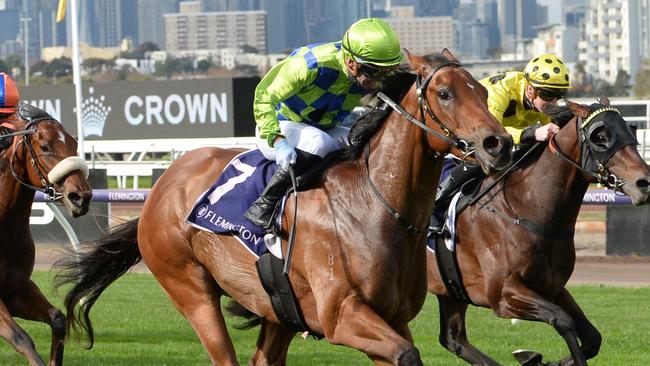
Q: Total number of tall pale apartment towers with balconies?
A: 1